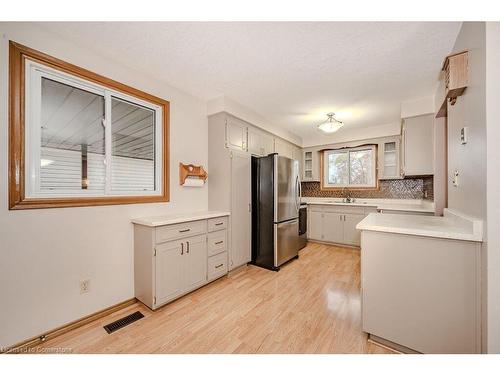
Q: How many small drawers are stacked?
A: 3